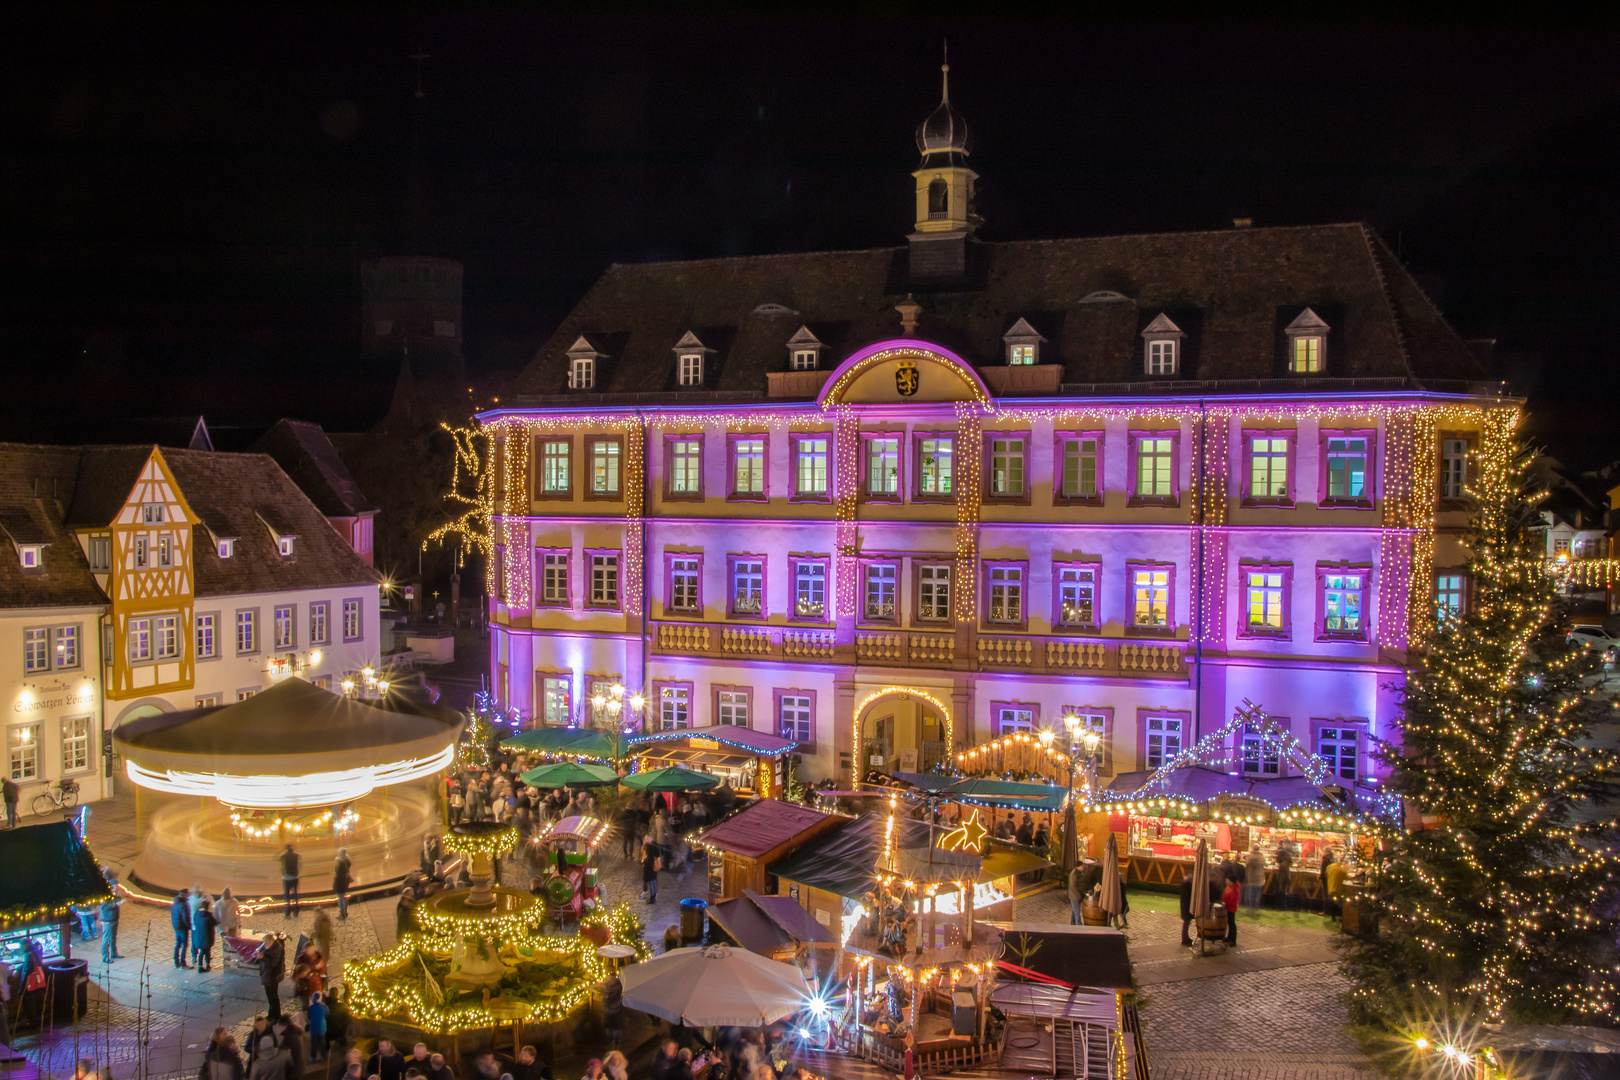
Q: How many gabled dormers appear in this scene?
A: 6